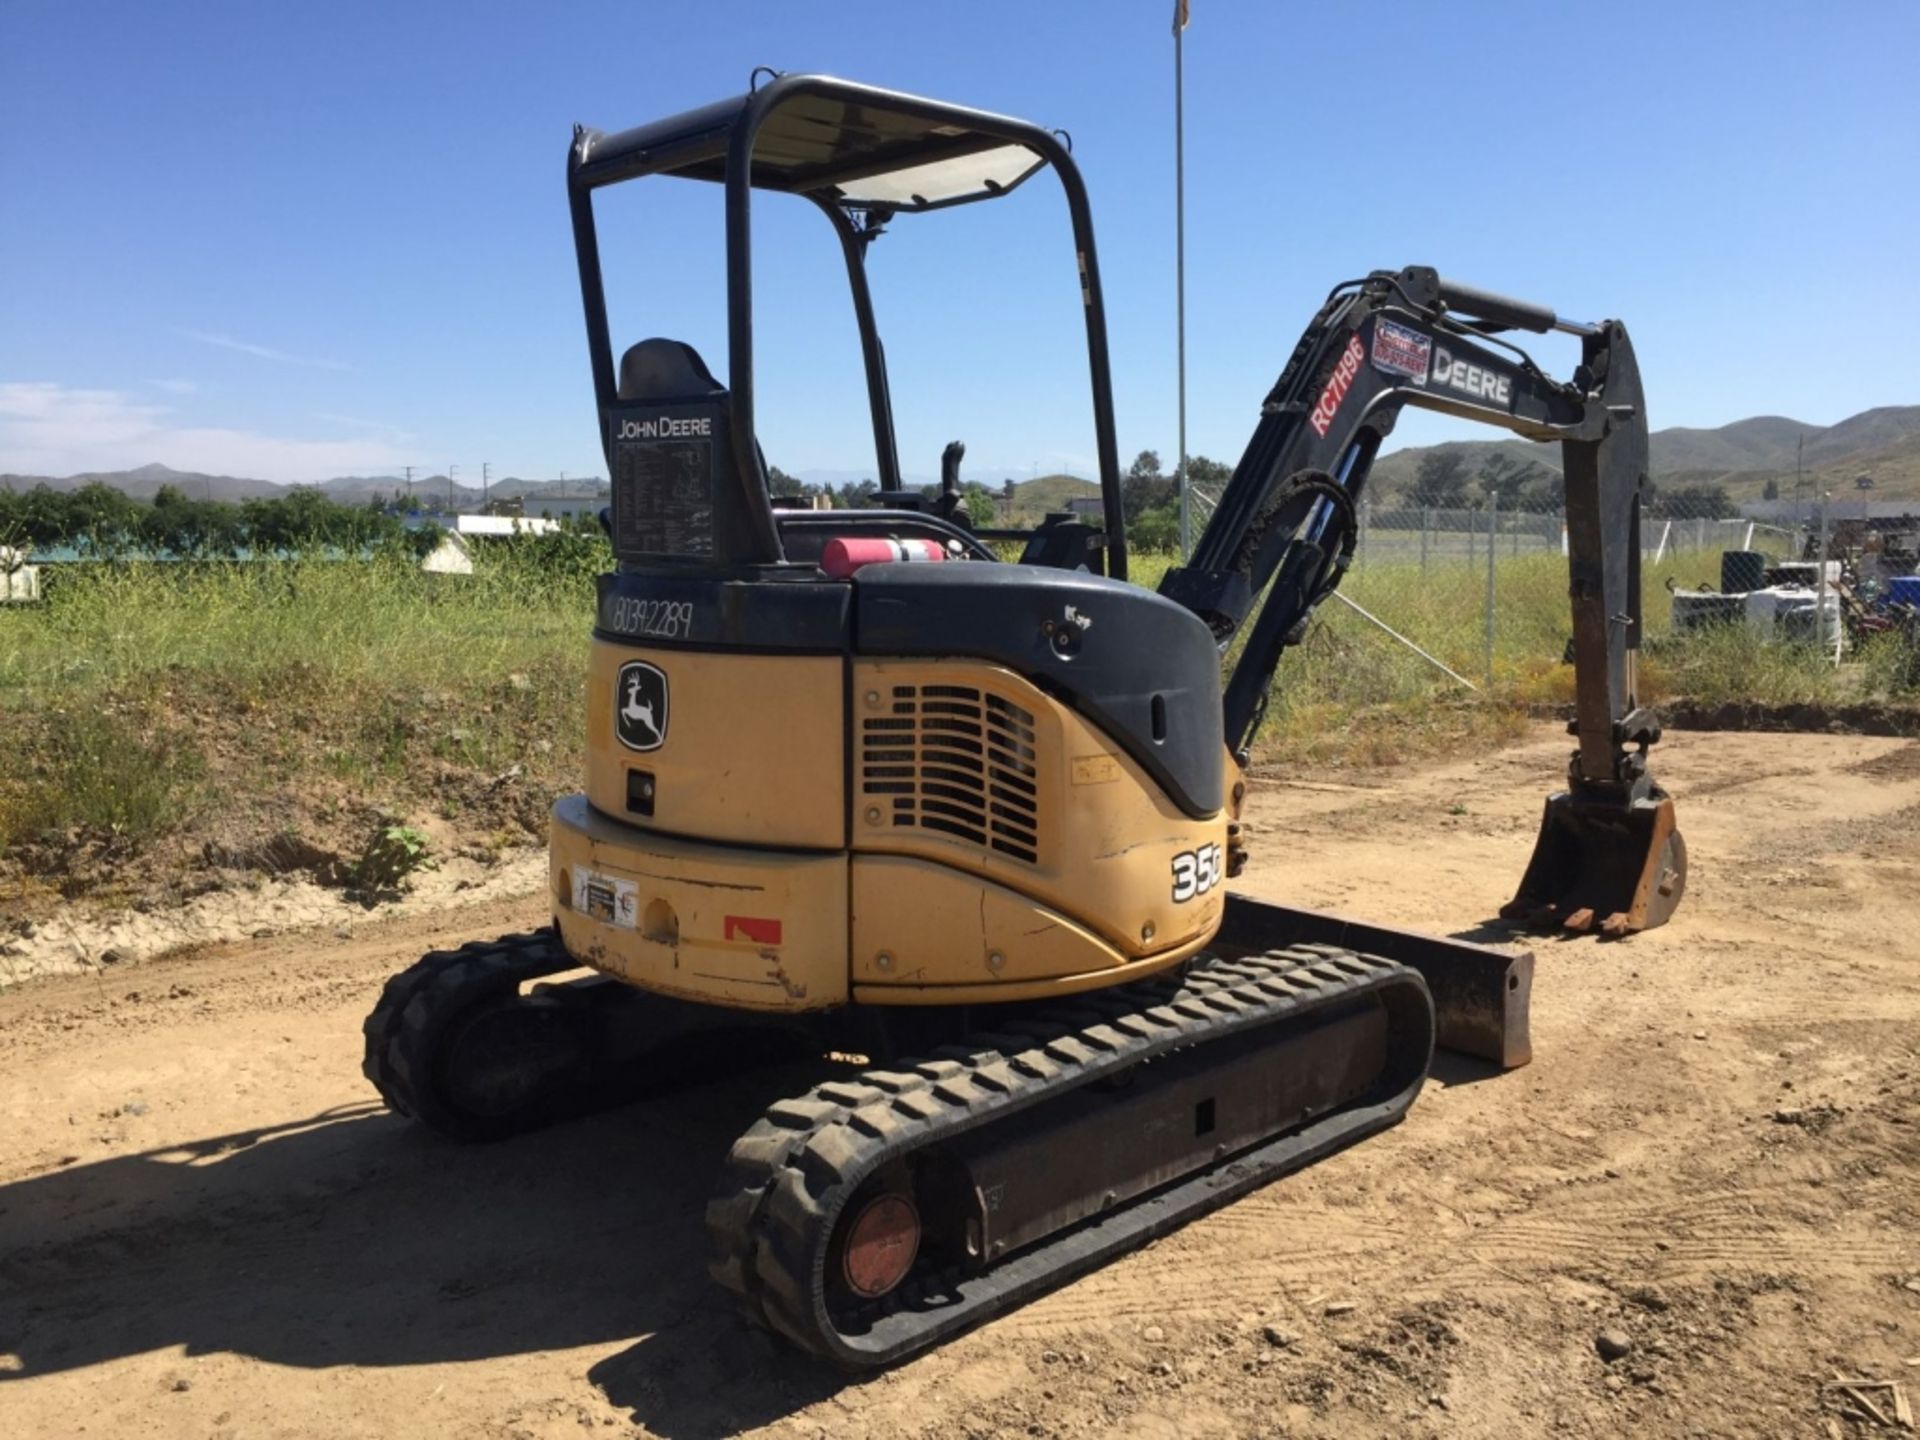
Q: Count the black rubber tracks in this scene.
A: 2